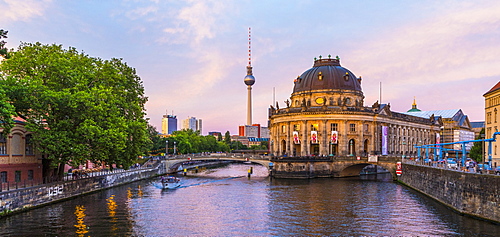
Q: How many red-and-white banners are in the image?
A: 3